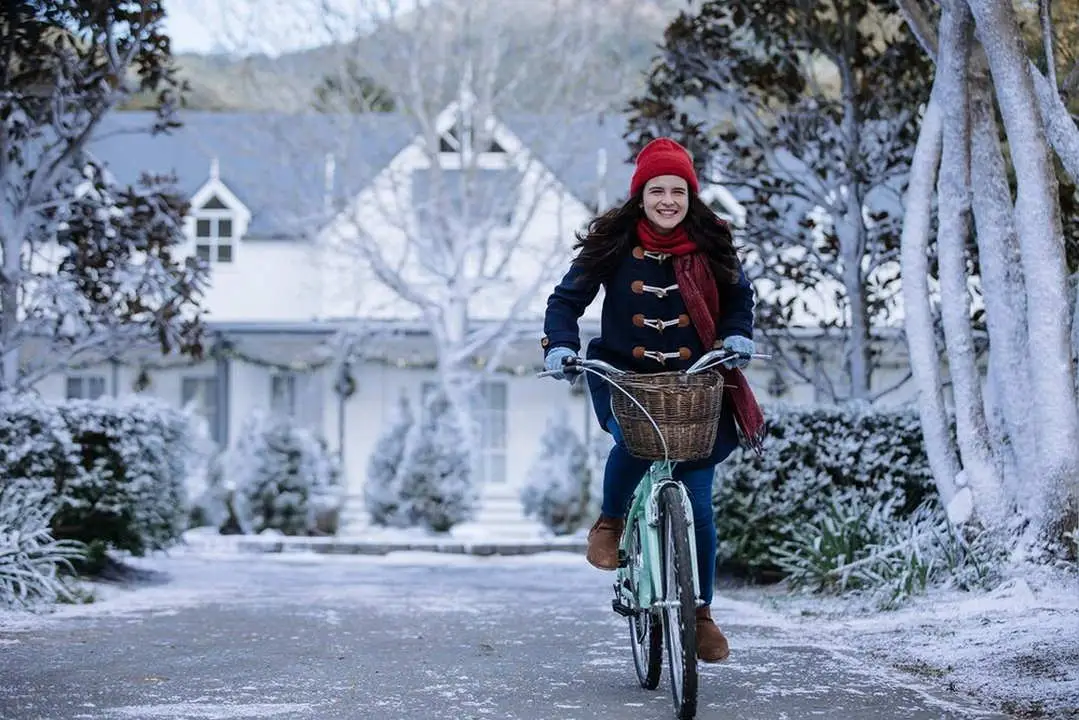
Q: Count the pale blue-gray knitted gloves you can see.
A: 2